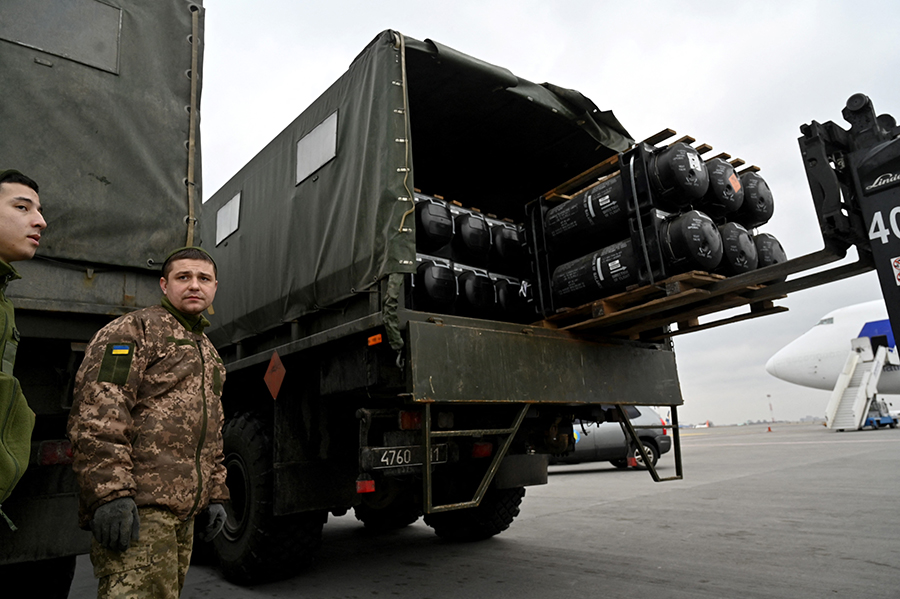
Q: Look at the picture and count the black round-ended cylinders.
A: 12